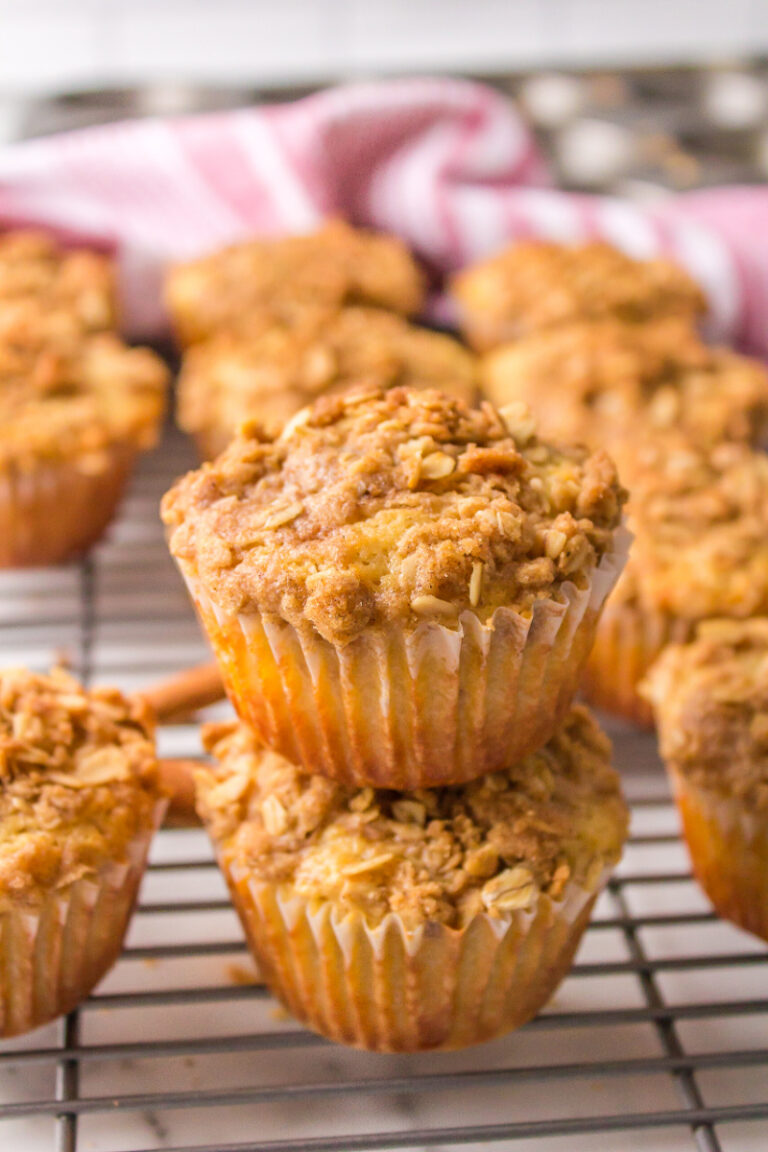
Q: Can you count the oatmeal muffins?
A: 11